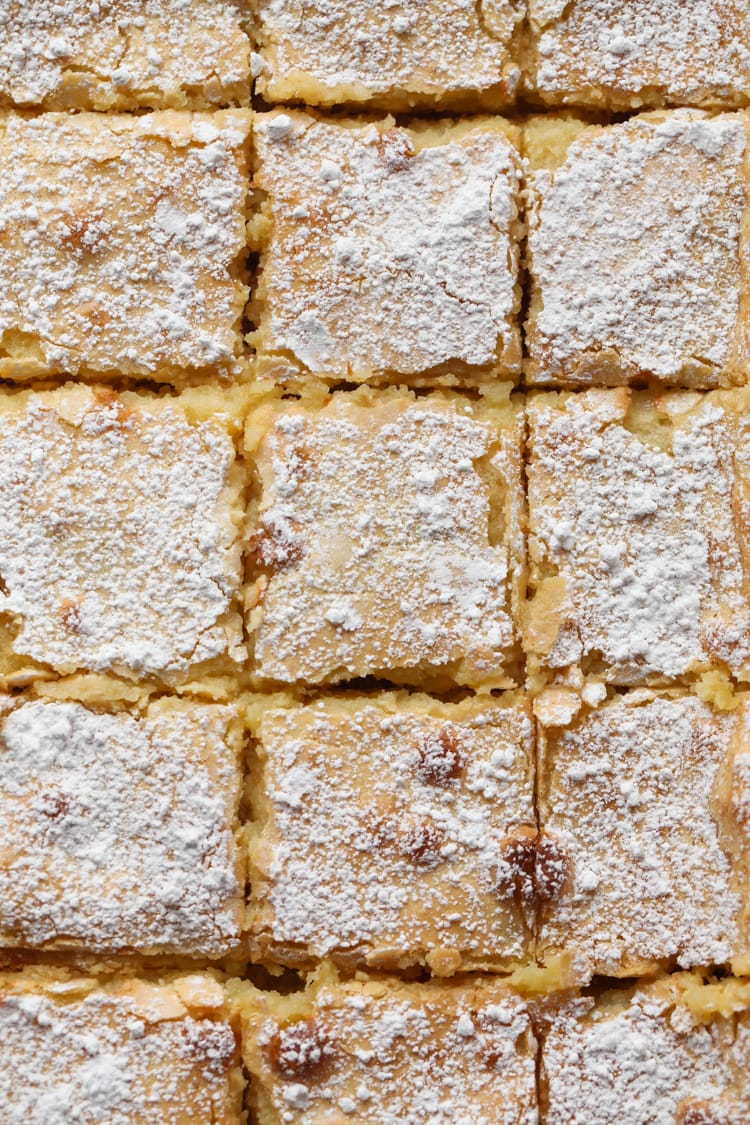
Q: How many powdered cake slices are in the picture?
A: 15